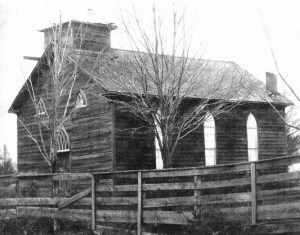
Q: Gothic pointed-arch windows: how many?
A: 6